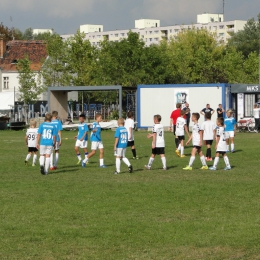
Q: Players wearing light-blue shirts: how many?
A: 6